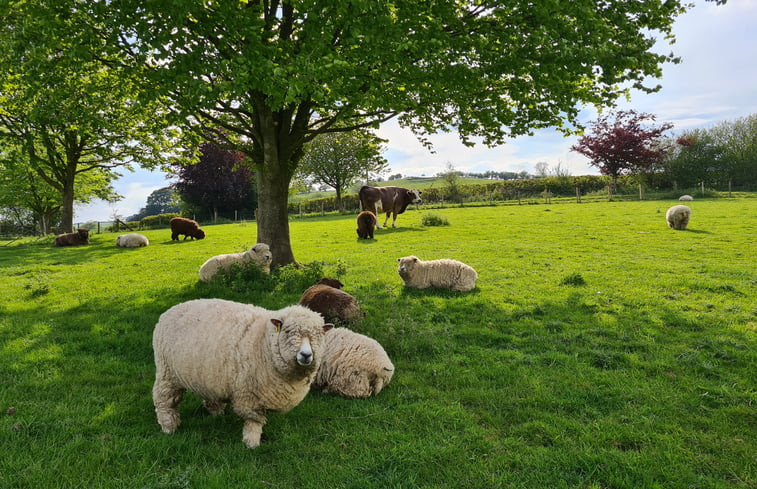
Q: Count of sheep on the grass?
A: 11